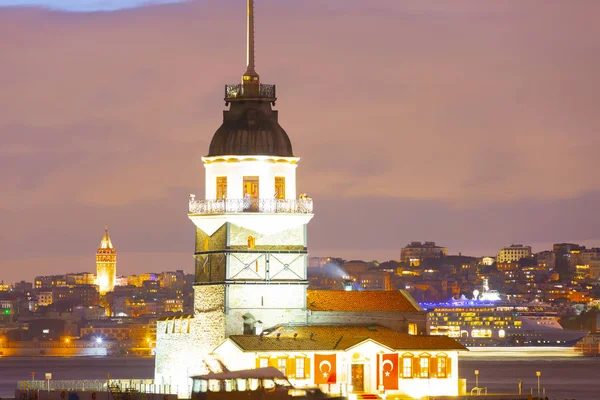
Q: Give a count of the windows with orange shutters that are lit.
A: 6